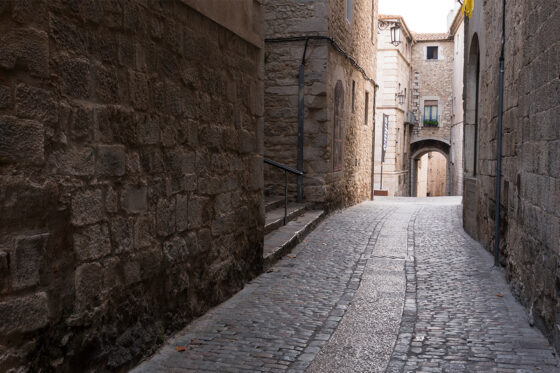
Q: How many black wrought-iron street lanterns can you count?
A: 2